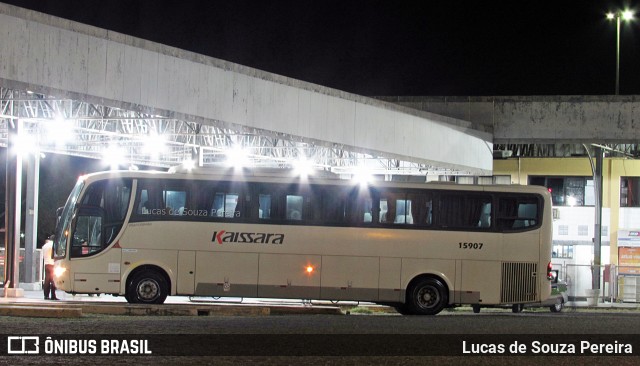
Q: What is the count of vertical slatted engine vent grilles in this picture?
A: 1